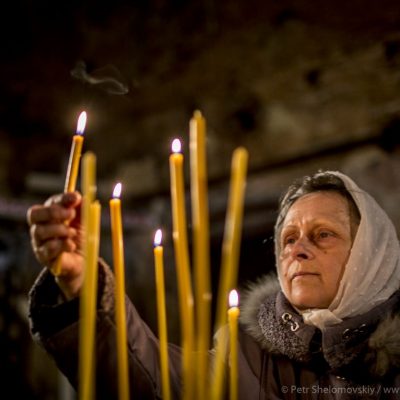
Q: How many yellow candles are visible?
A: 9